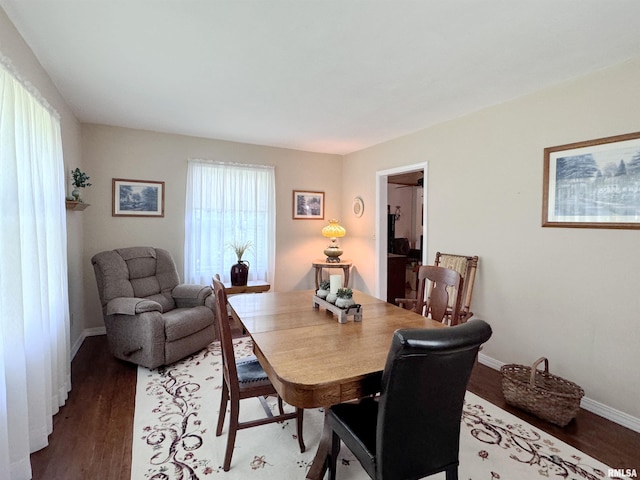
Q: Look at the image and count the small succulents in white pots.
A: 2